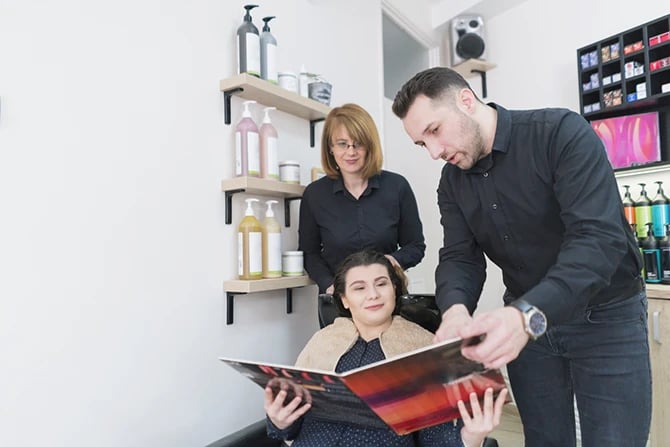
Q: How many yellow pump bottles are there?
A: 2